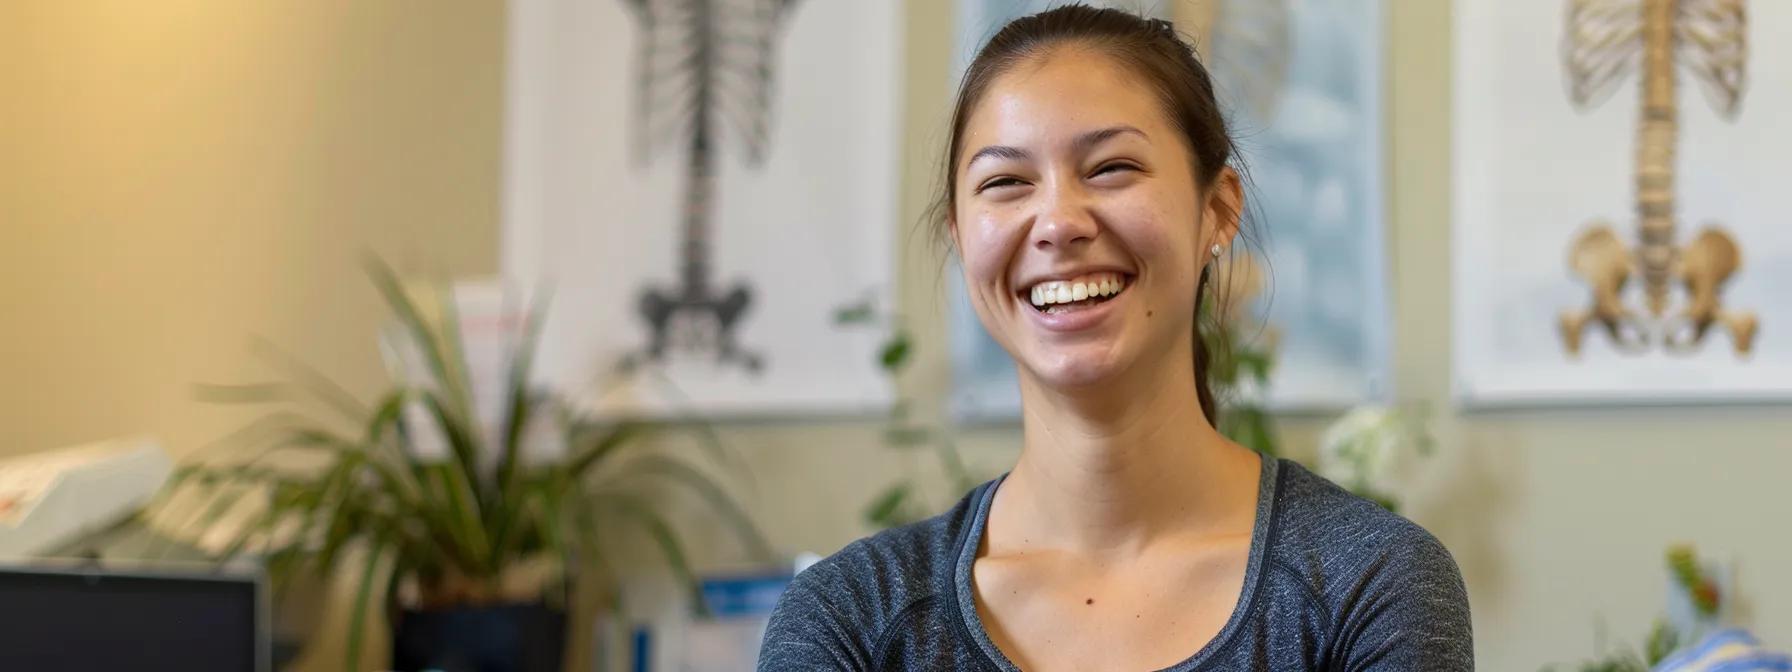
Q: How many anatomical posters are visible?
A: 3